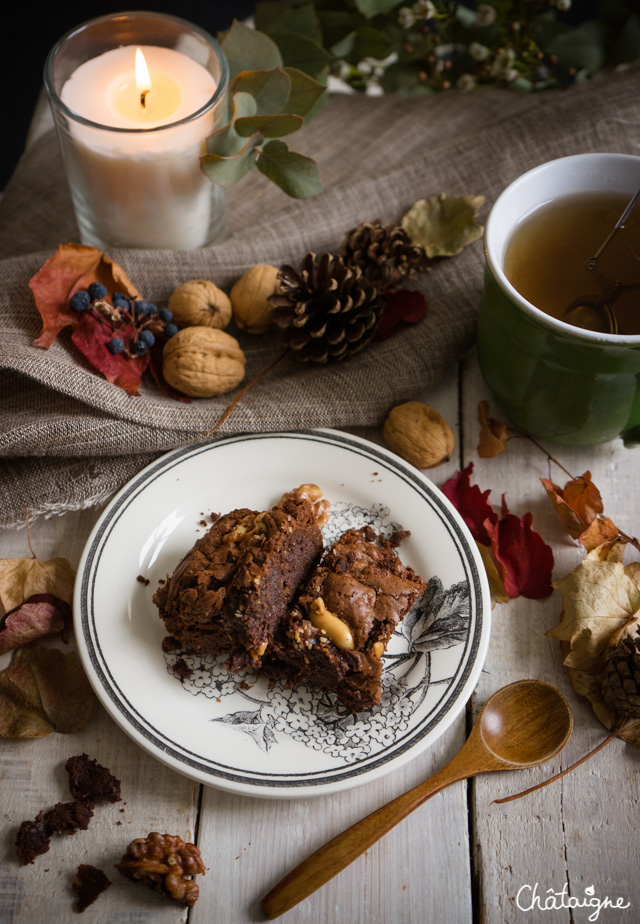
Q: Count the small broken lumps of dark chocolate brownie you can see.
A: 4